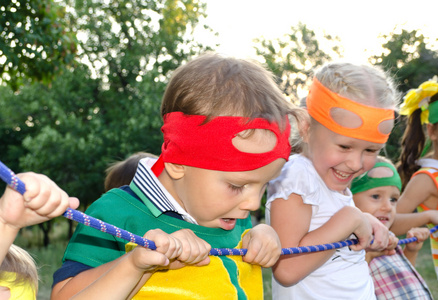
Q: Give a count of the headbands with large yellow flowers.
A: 1